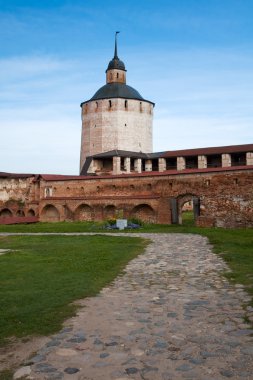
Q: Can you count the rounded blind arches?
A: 7